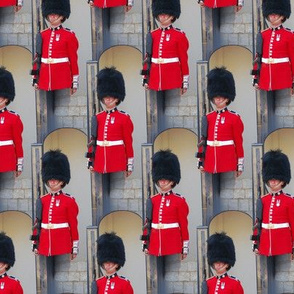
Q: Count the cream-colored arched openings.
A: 9